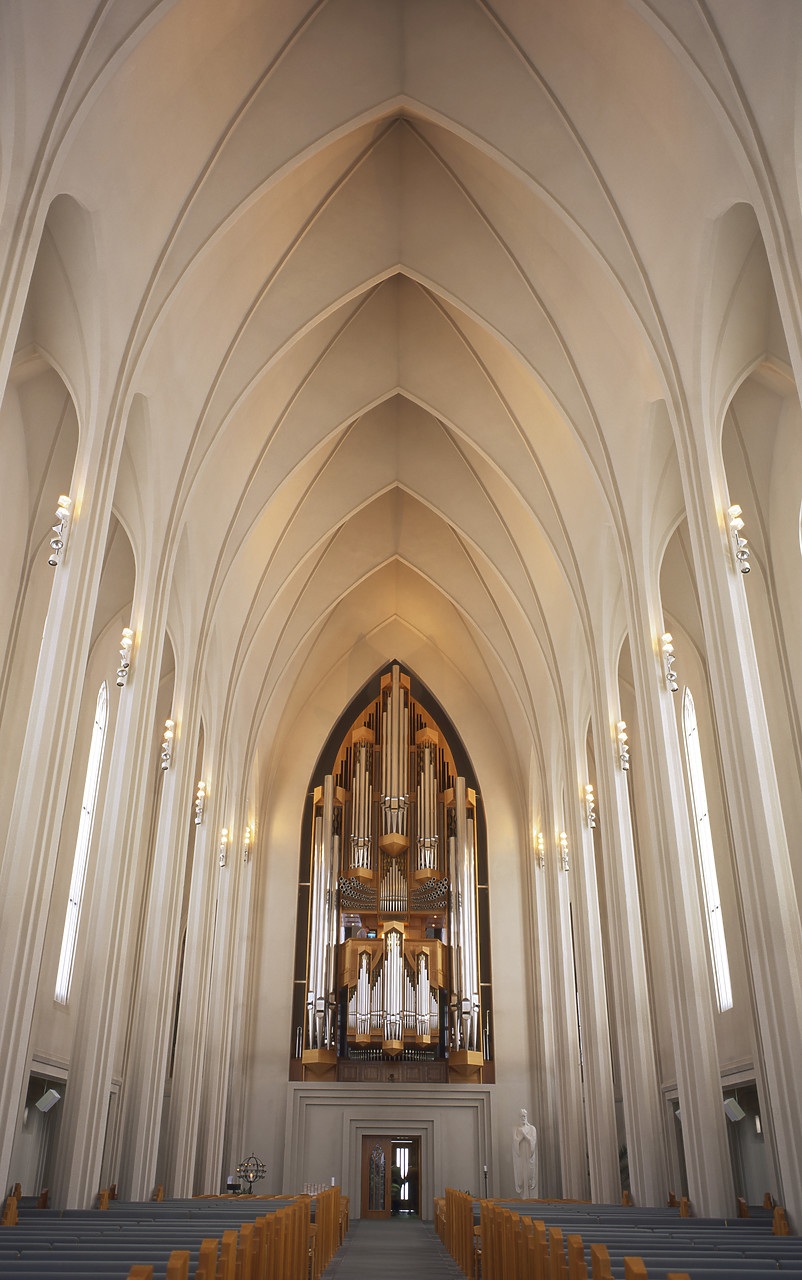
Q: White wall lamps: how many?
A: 12